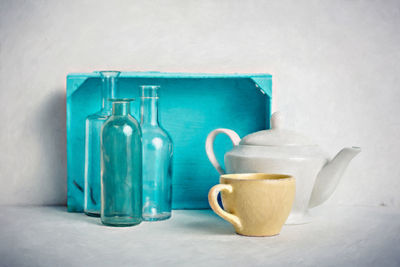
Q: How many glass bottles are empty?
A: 3